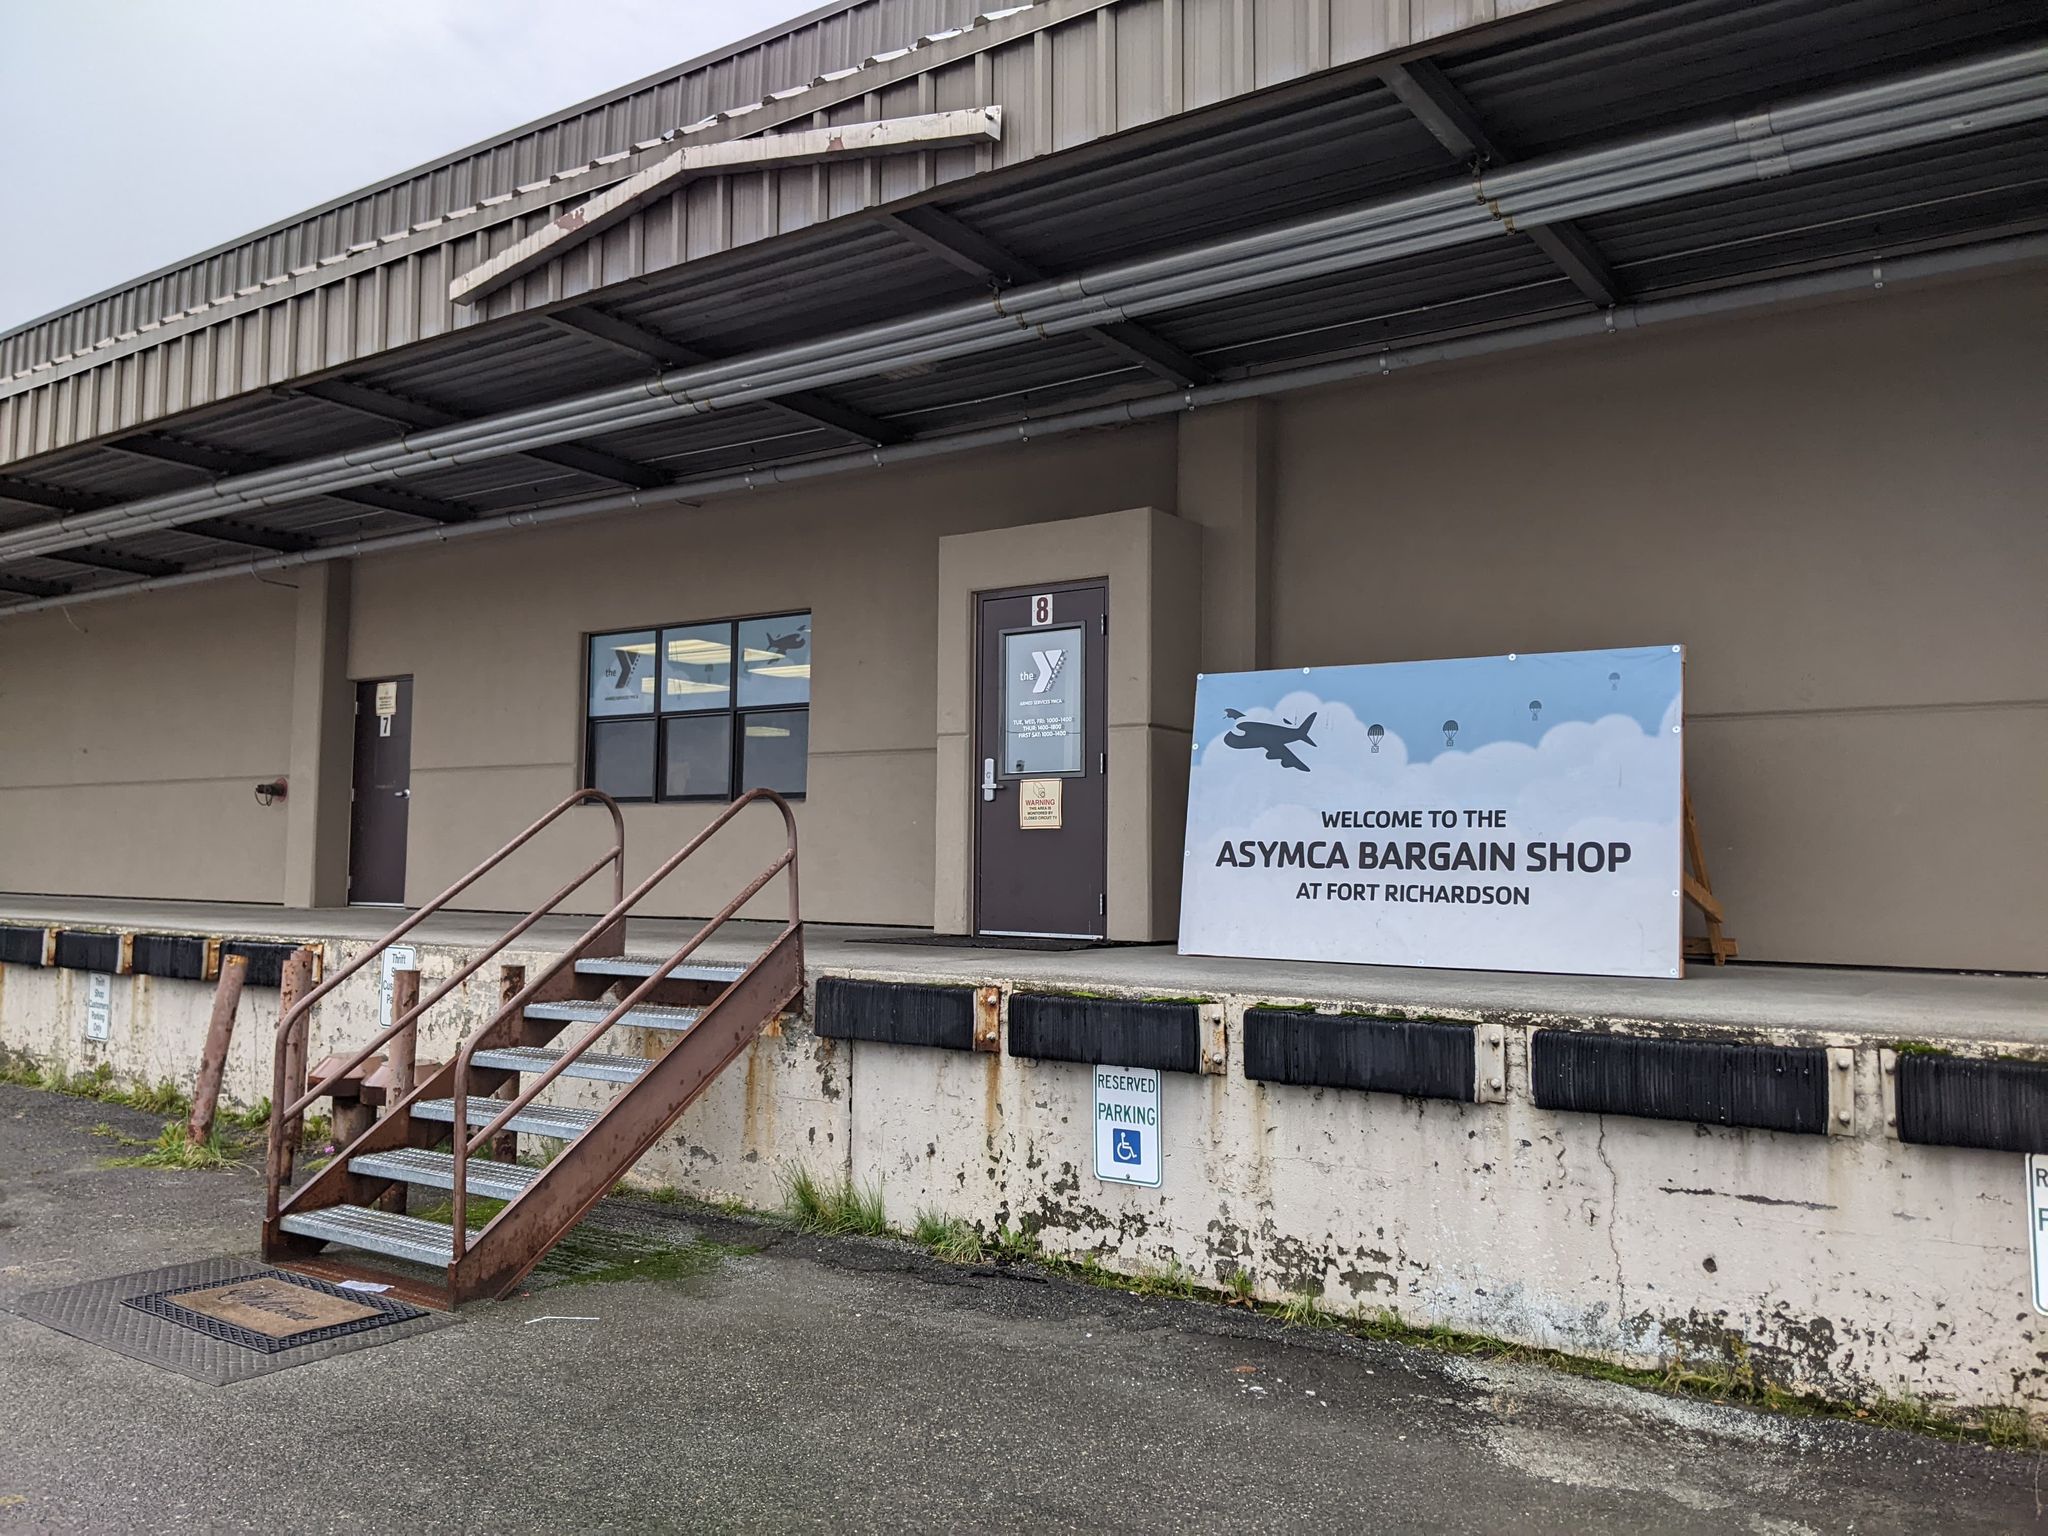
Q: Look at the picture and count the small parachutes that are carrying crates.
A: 4